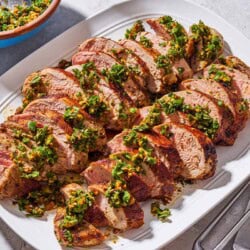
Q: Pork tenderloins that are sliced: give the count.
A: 2